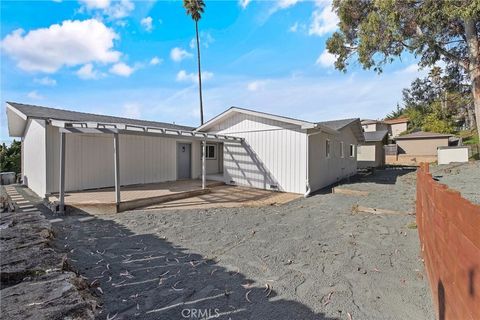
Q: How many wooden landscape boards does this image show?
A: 2